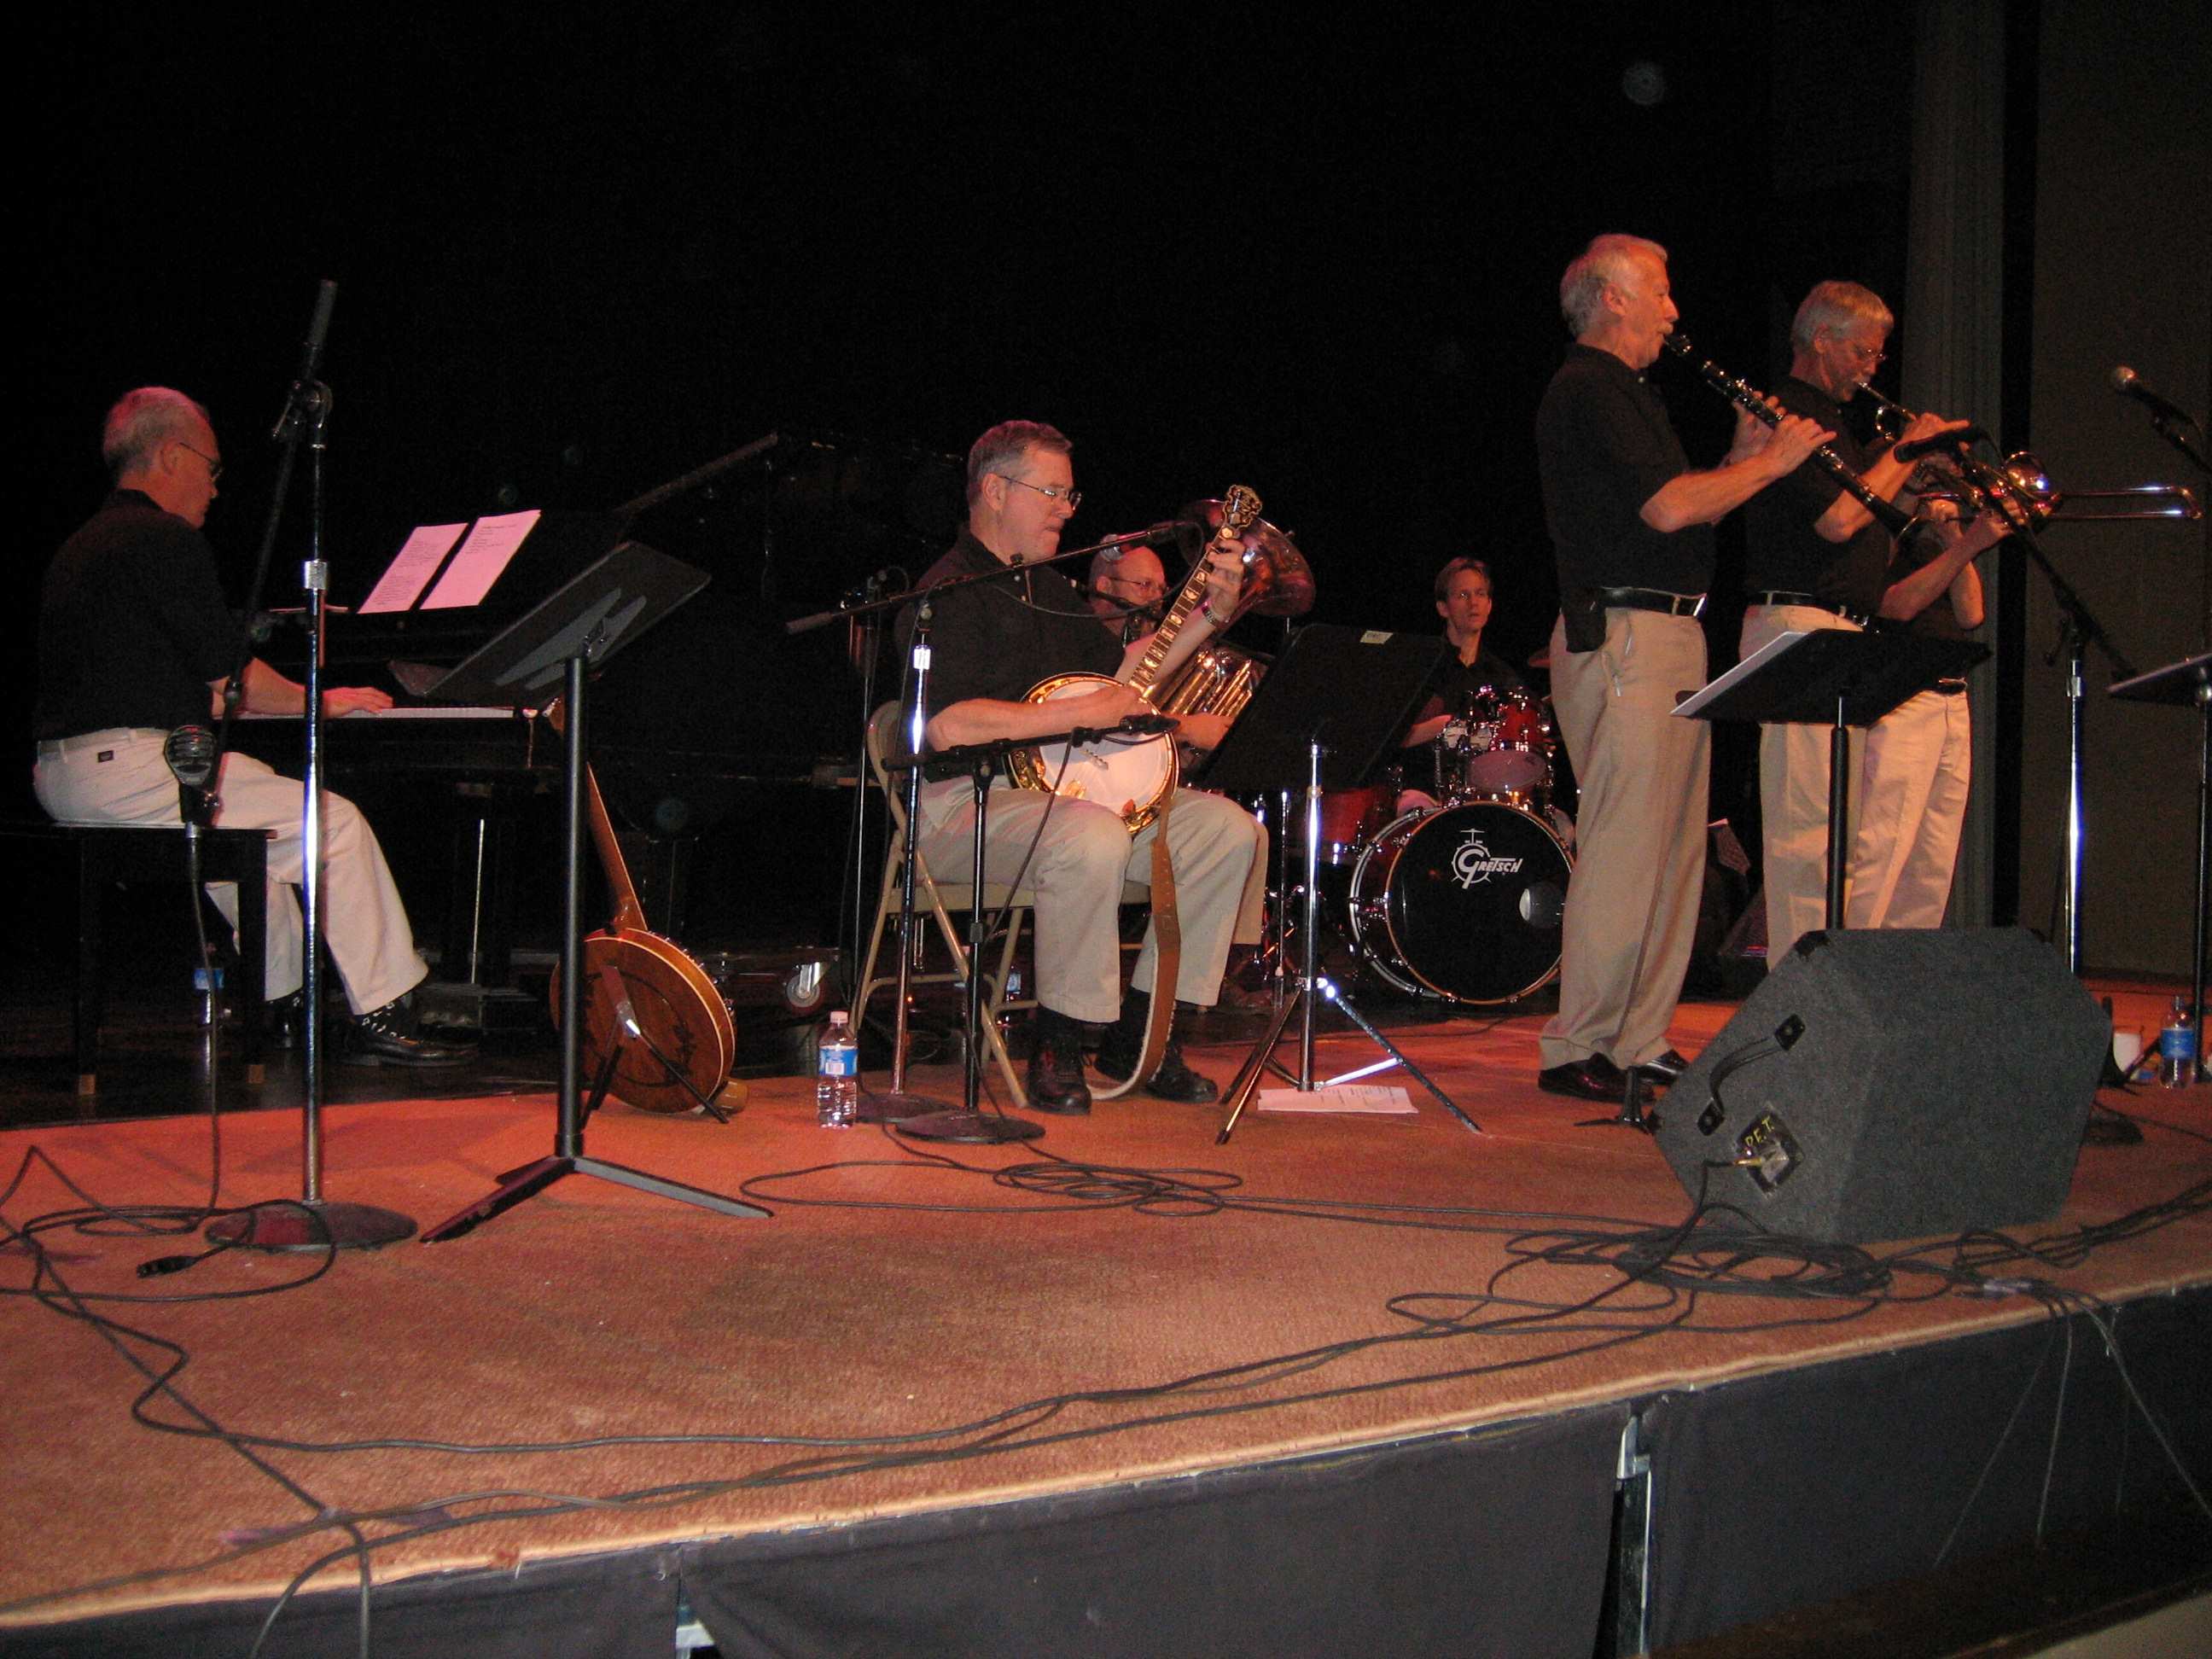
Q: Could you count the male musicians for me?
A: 7